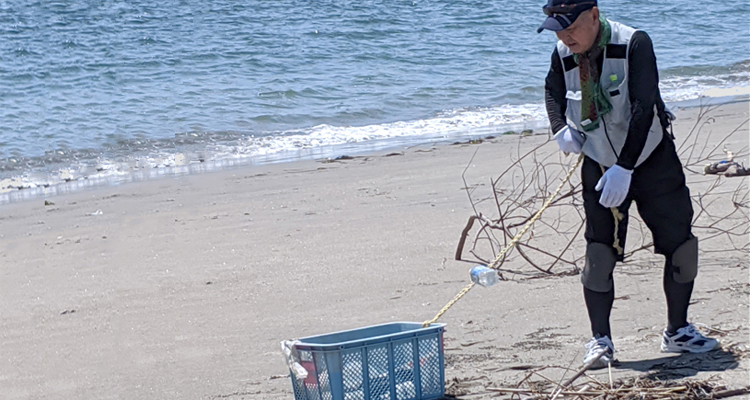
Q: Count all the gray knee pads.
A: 2